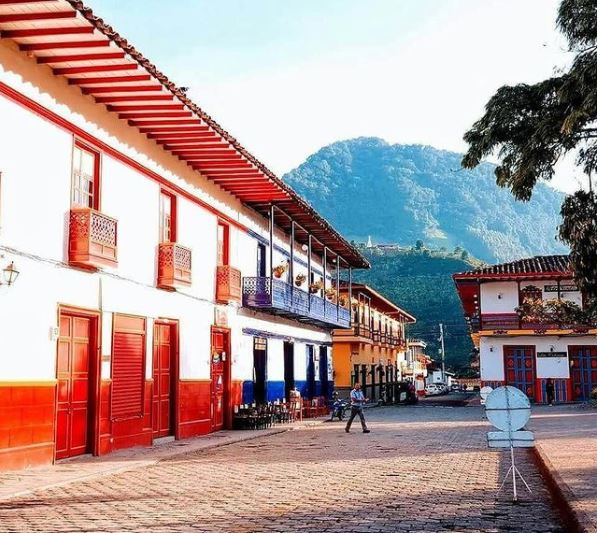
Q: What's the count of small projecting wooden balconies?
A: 3